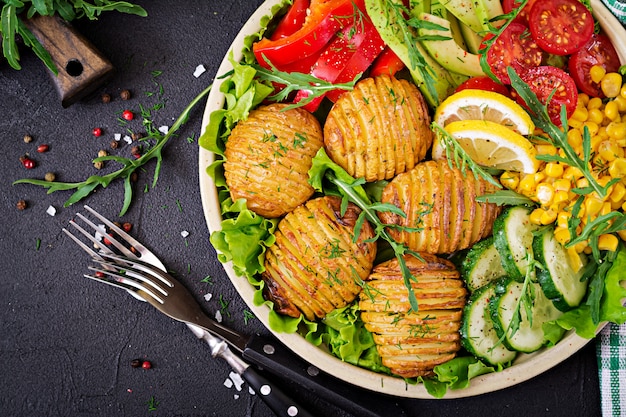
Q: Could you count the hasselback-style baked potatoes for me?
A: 5